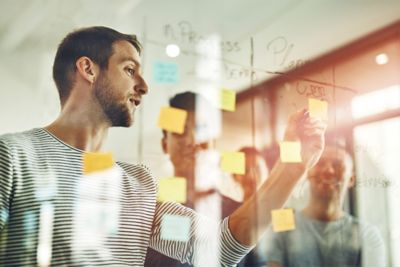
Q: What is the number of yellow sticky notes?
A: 8